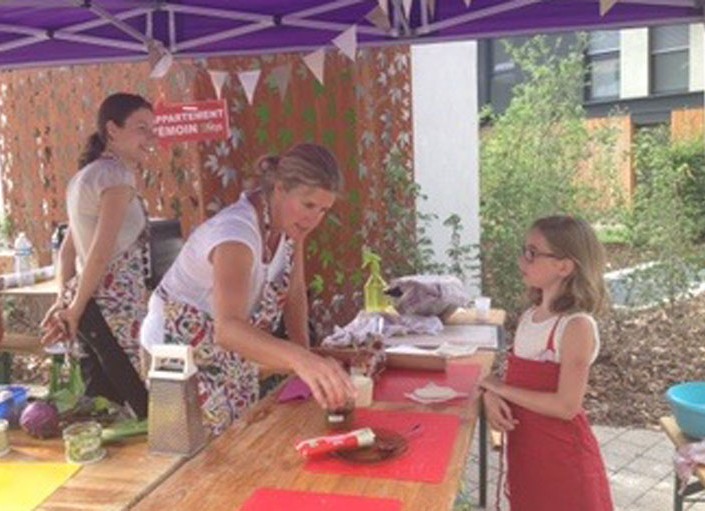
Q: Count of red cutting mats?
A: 3